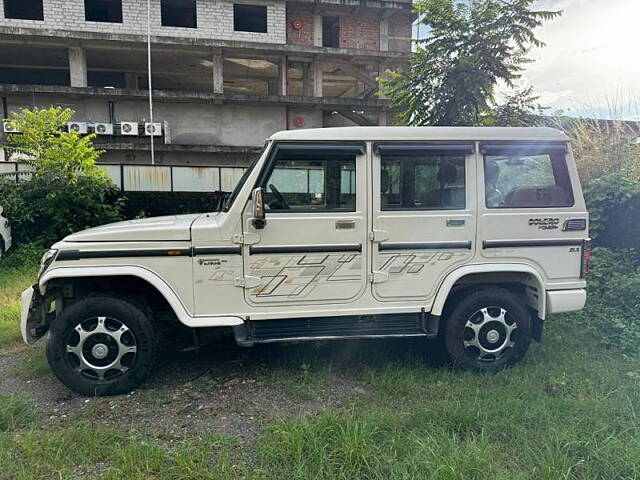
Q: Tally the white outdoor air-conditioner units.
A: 5